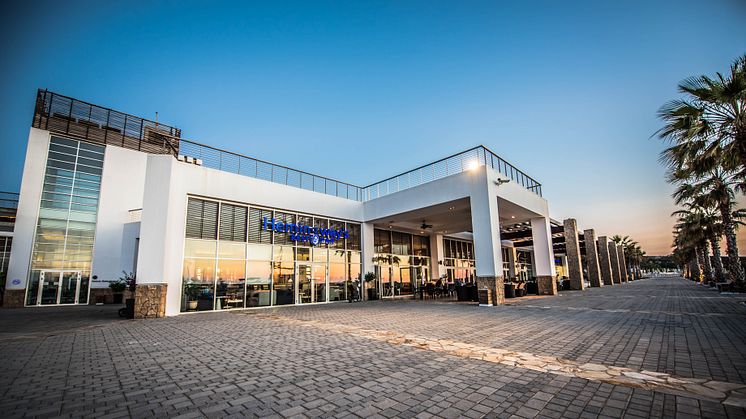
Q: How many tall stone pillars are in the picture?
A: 5